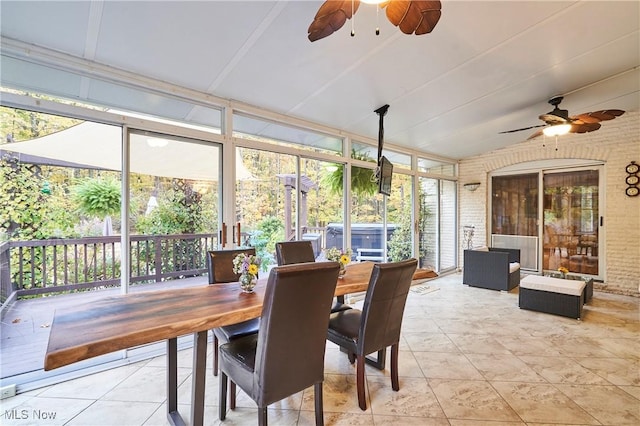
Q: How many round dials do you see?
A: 3